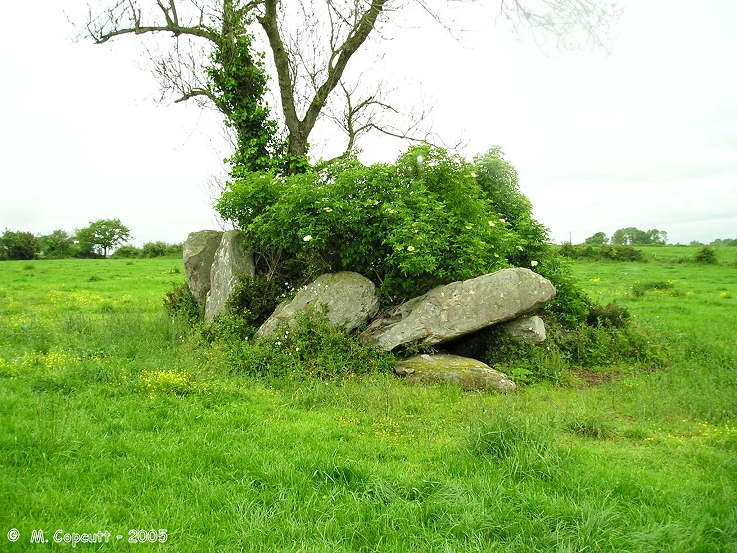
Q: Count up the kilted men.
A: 0